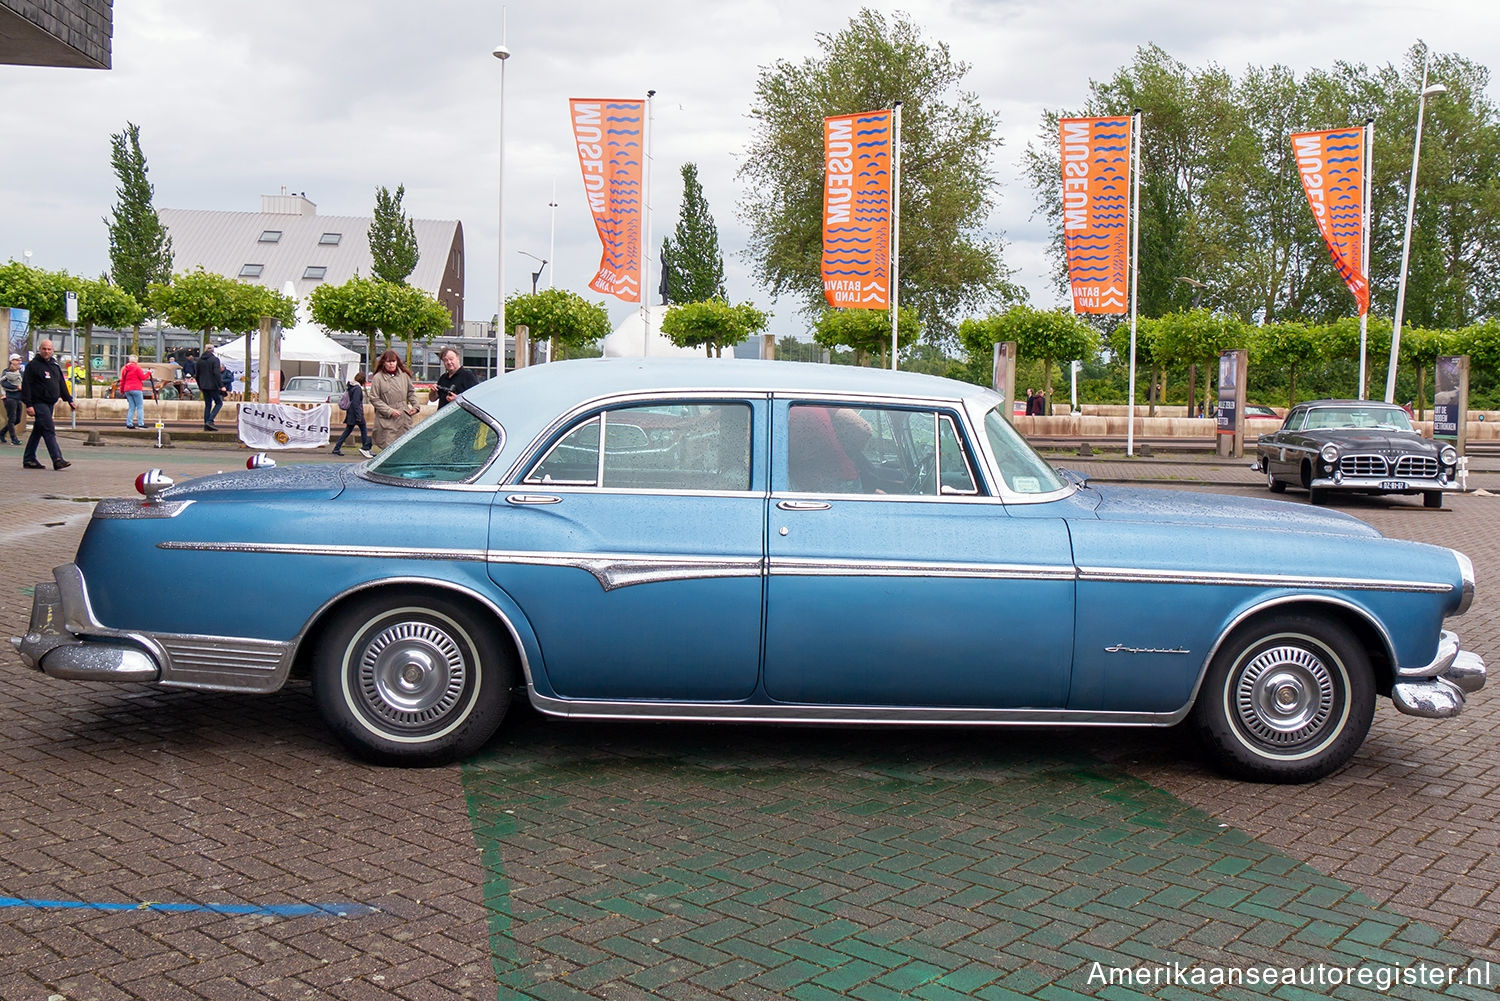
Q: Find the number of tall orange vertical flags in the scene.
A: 4